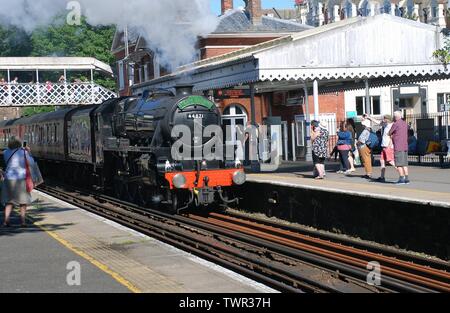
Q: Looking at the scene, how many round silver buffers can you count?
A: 2